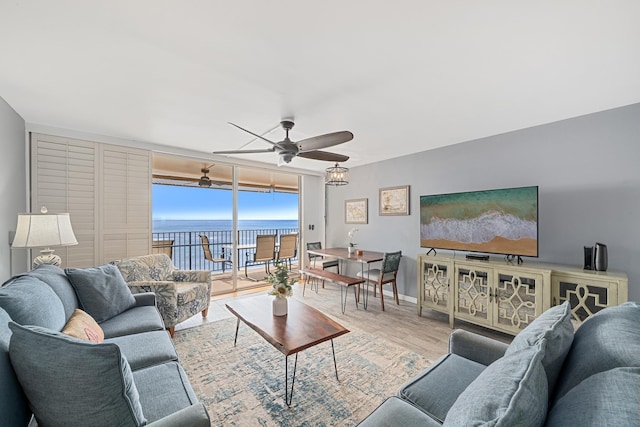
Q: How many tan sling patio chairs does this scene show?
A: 4